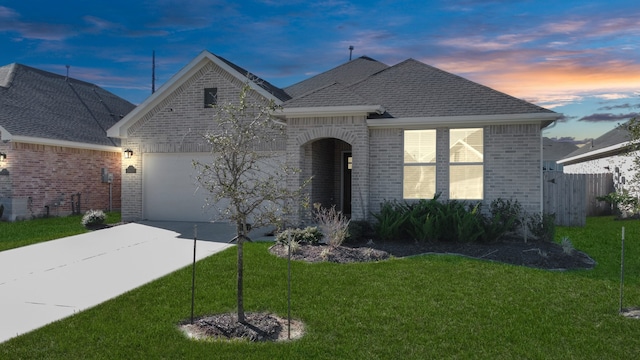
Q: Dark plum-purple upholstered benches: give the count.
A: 0